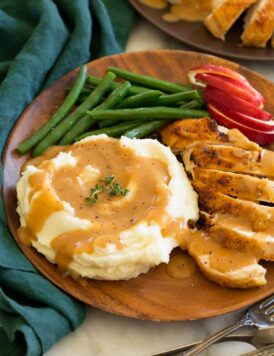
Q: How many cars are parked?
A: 0